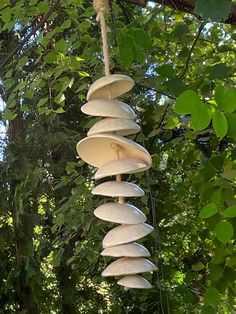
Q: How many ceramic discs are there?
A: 11